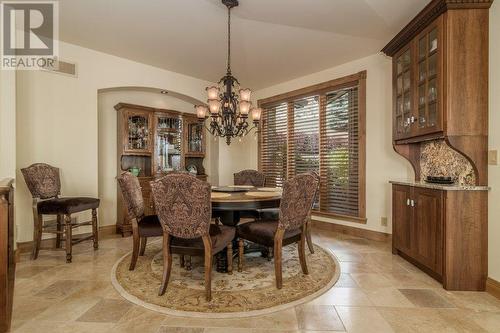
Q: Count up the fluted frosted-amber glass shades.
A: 6